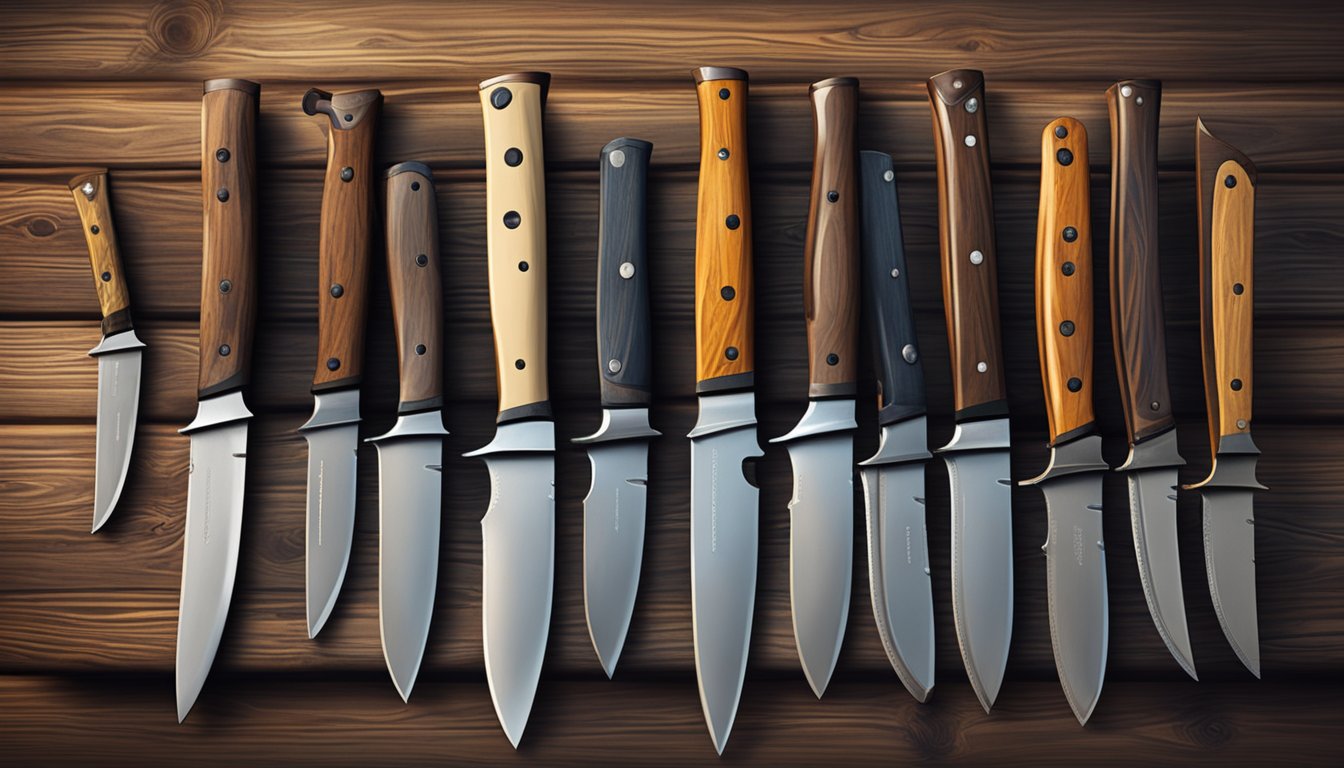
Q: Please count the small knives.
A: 1